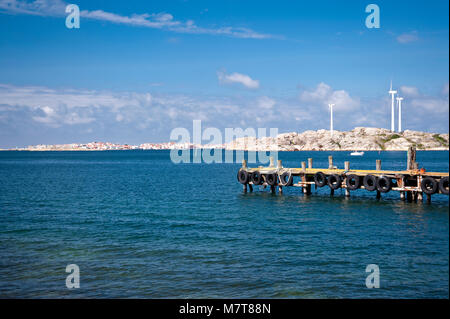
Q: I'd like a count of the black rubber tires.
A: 11